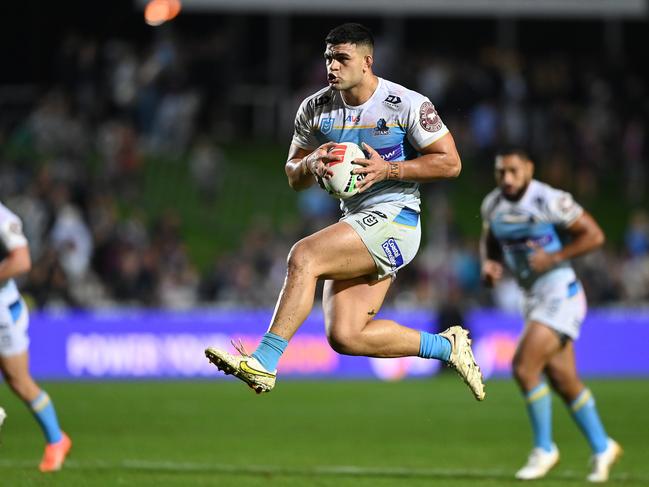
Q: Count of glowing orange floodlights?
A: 1